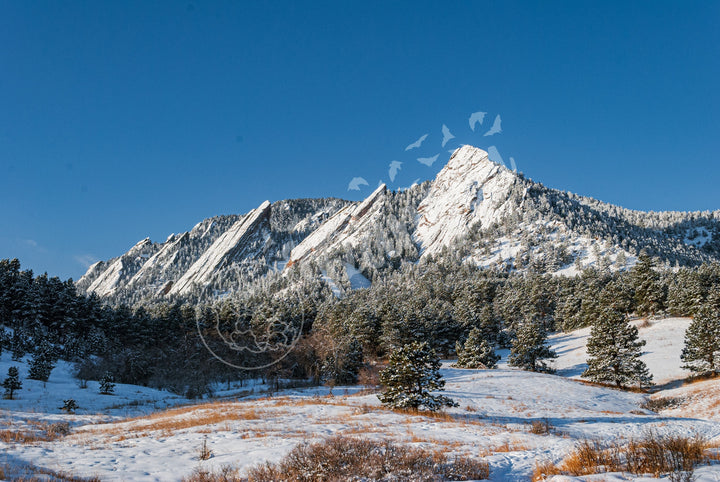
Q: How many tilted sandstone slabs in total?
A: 5